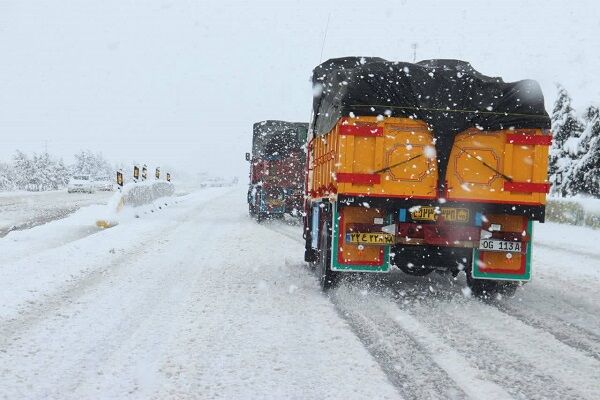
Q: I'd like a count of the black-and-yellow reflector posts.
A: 5